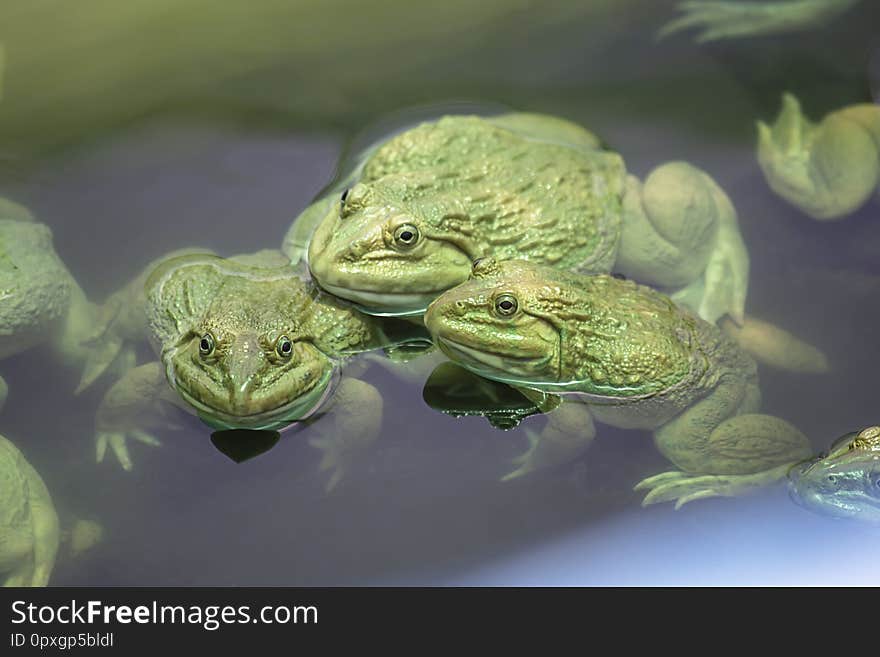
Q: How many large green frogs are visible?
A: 3